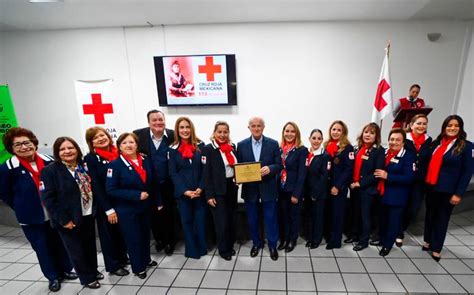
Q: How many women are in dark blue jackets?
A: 13